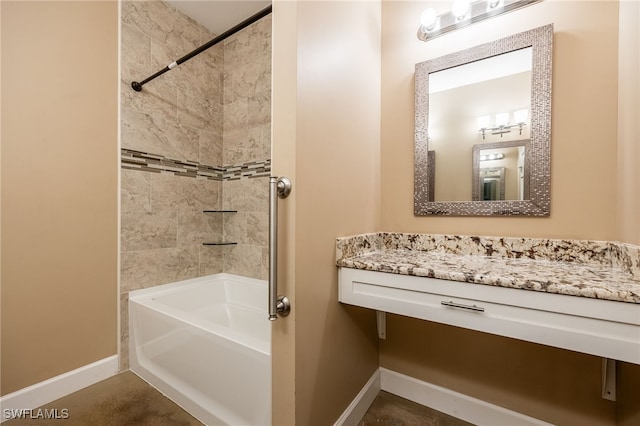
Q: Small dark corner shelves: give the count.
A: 2